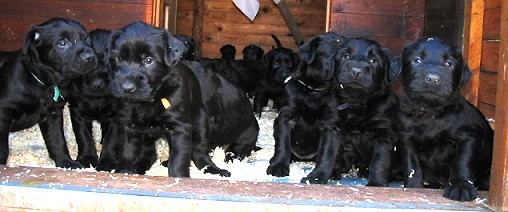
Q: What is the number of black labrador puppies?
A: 10